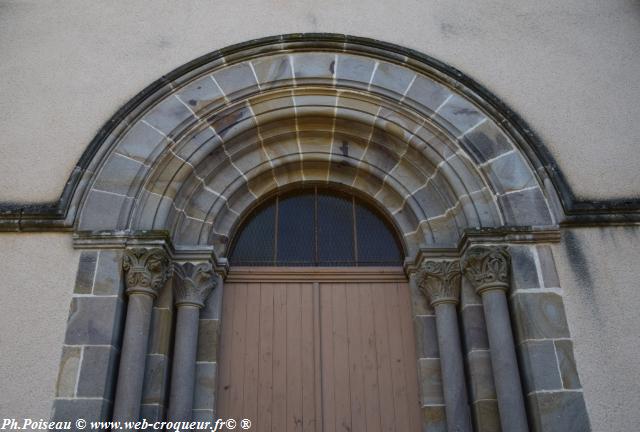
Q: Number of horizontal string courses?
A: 2